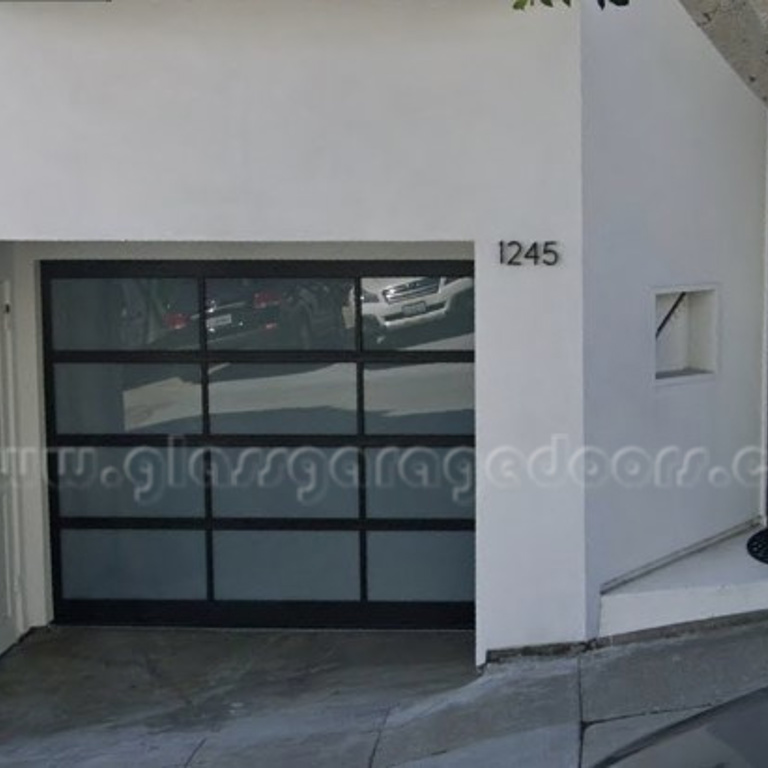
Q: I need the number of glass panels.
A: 12